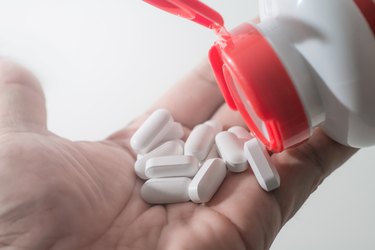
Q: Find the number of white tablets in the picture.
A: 11